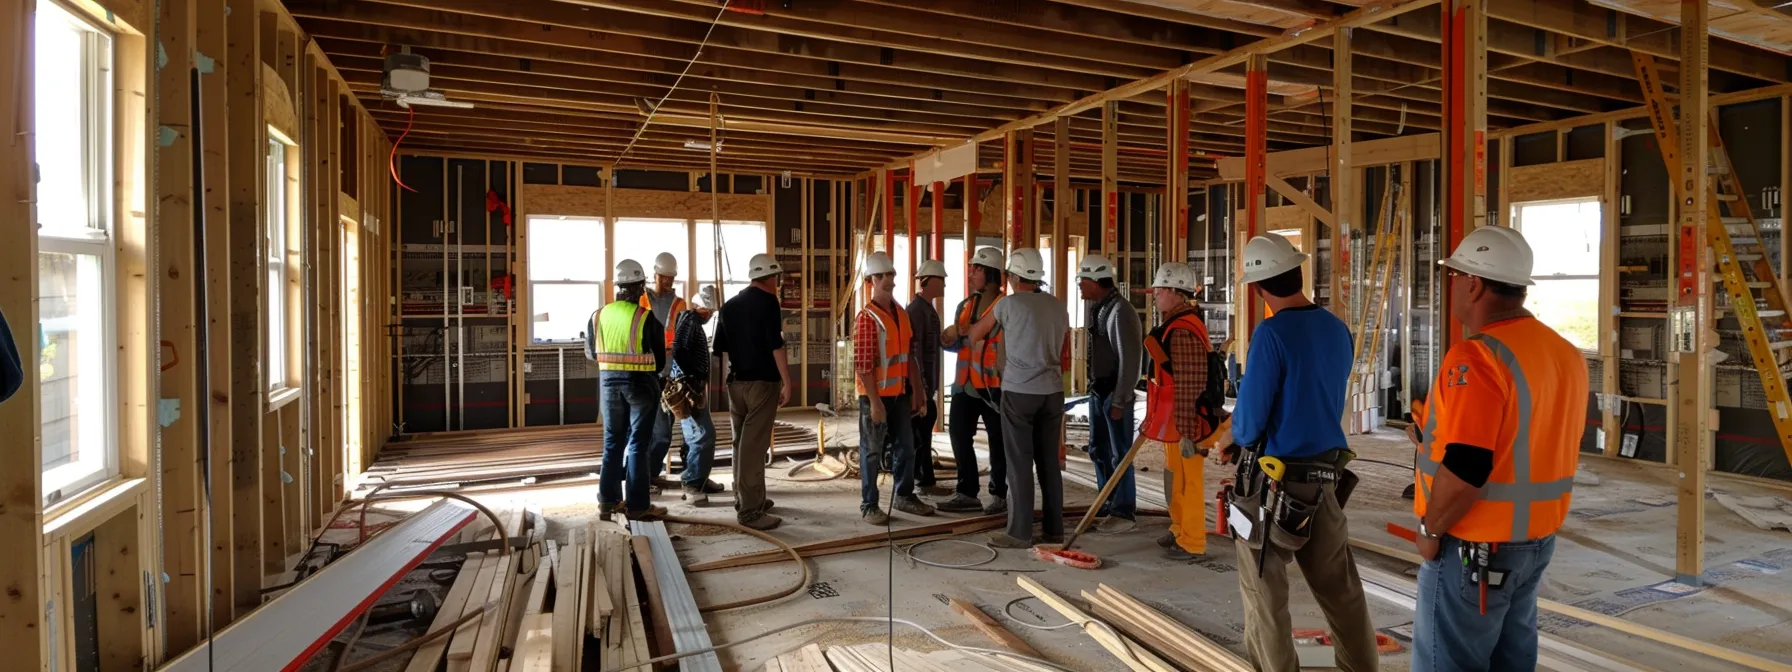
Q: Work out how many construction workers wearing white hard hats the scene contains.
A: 12